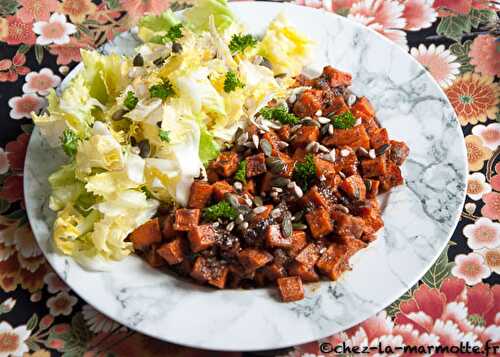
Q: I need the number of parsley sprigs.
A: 12